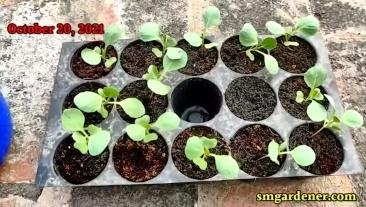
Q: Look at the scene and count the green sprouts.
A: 13